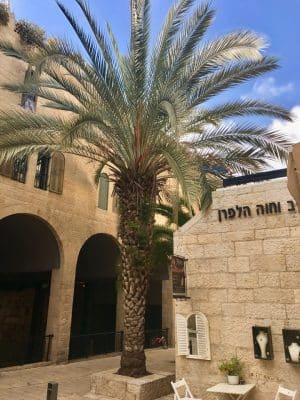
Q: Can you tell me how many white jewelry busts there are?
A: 2